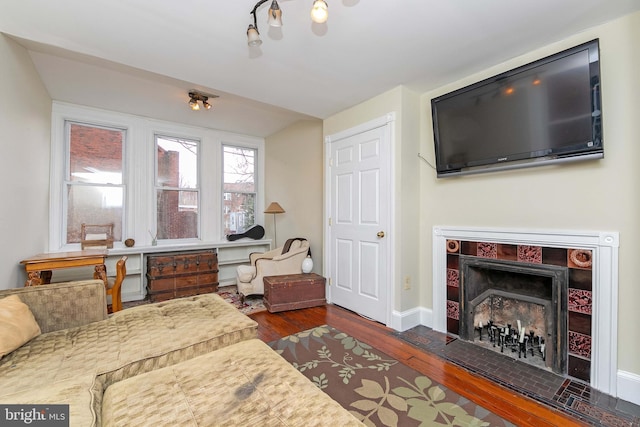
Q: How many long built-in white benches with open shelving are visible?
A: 1